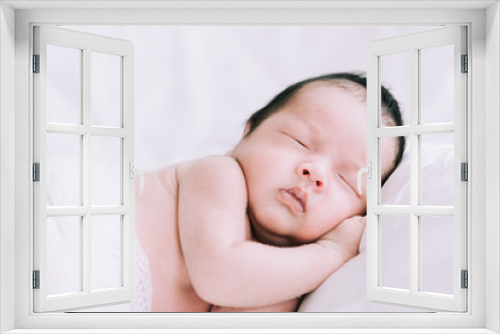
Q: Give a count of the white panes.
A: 12